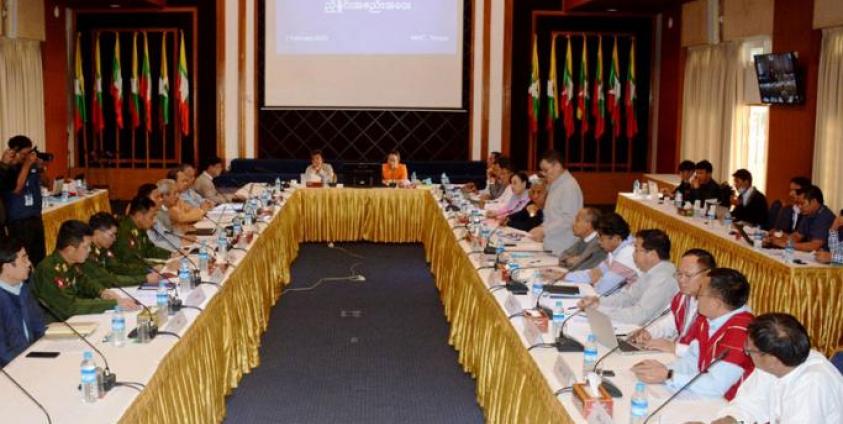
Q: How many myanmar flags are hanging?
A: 14